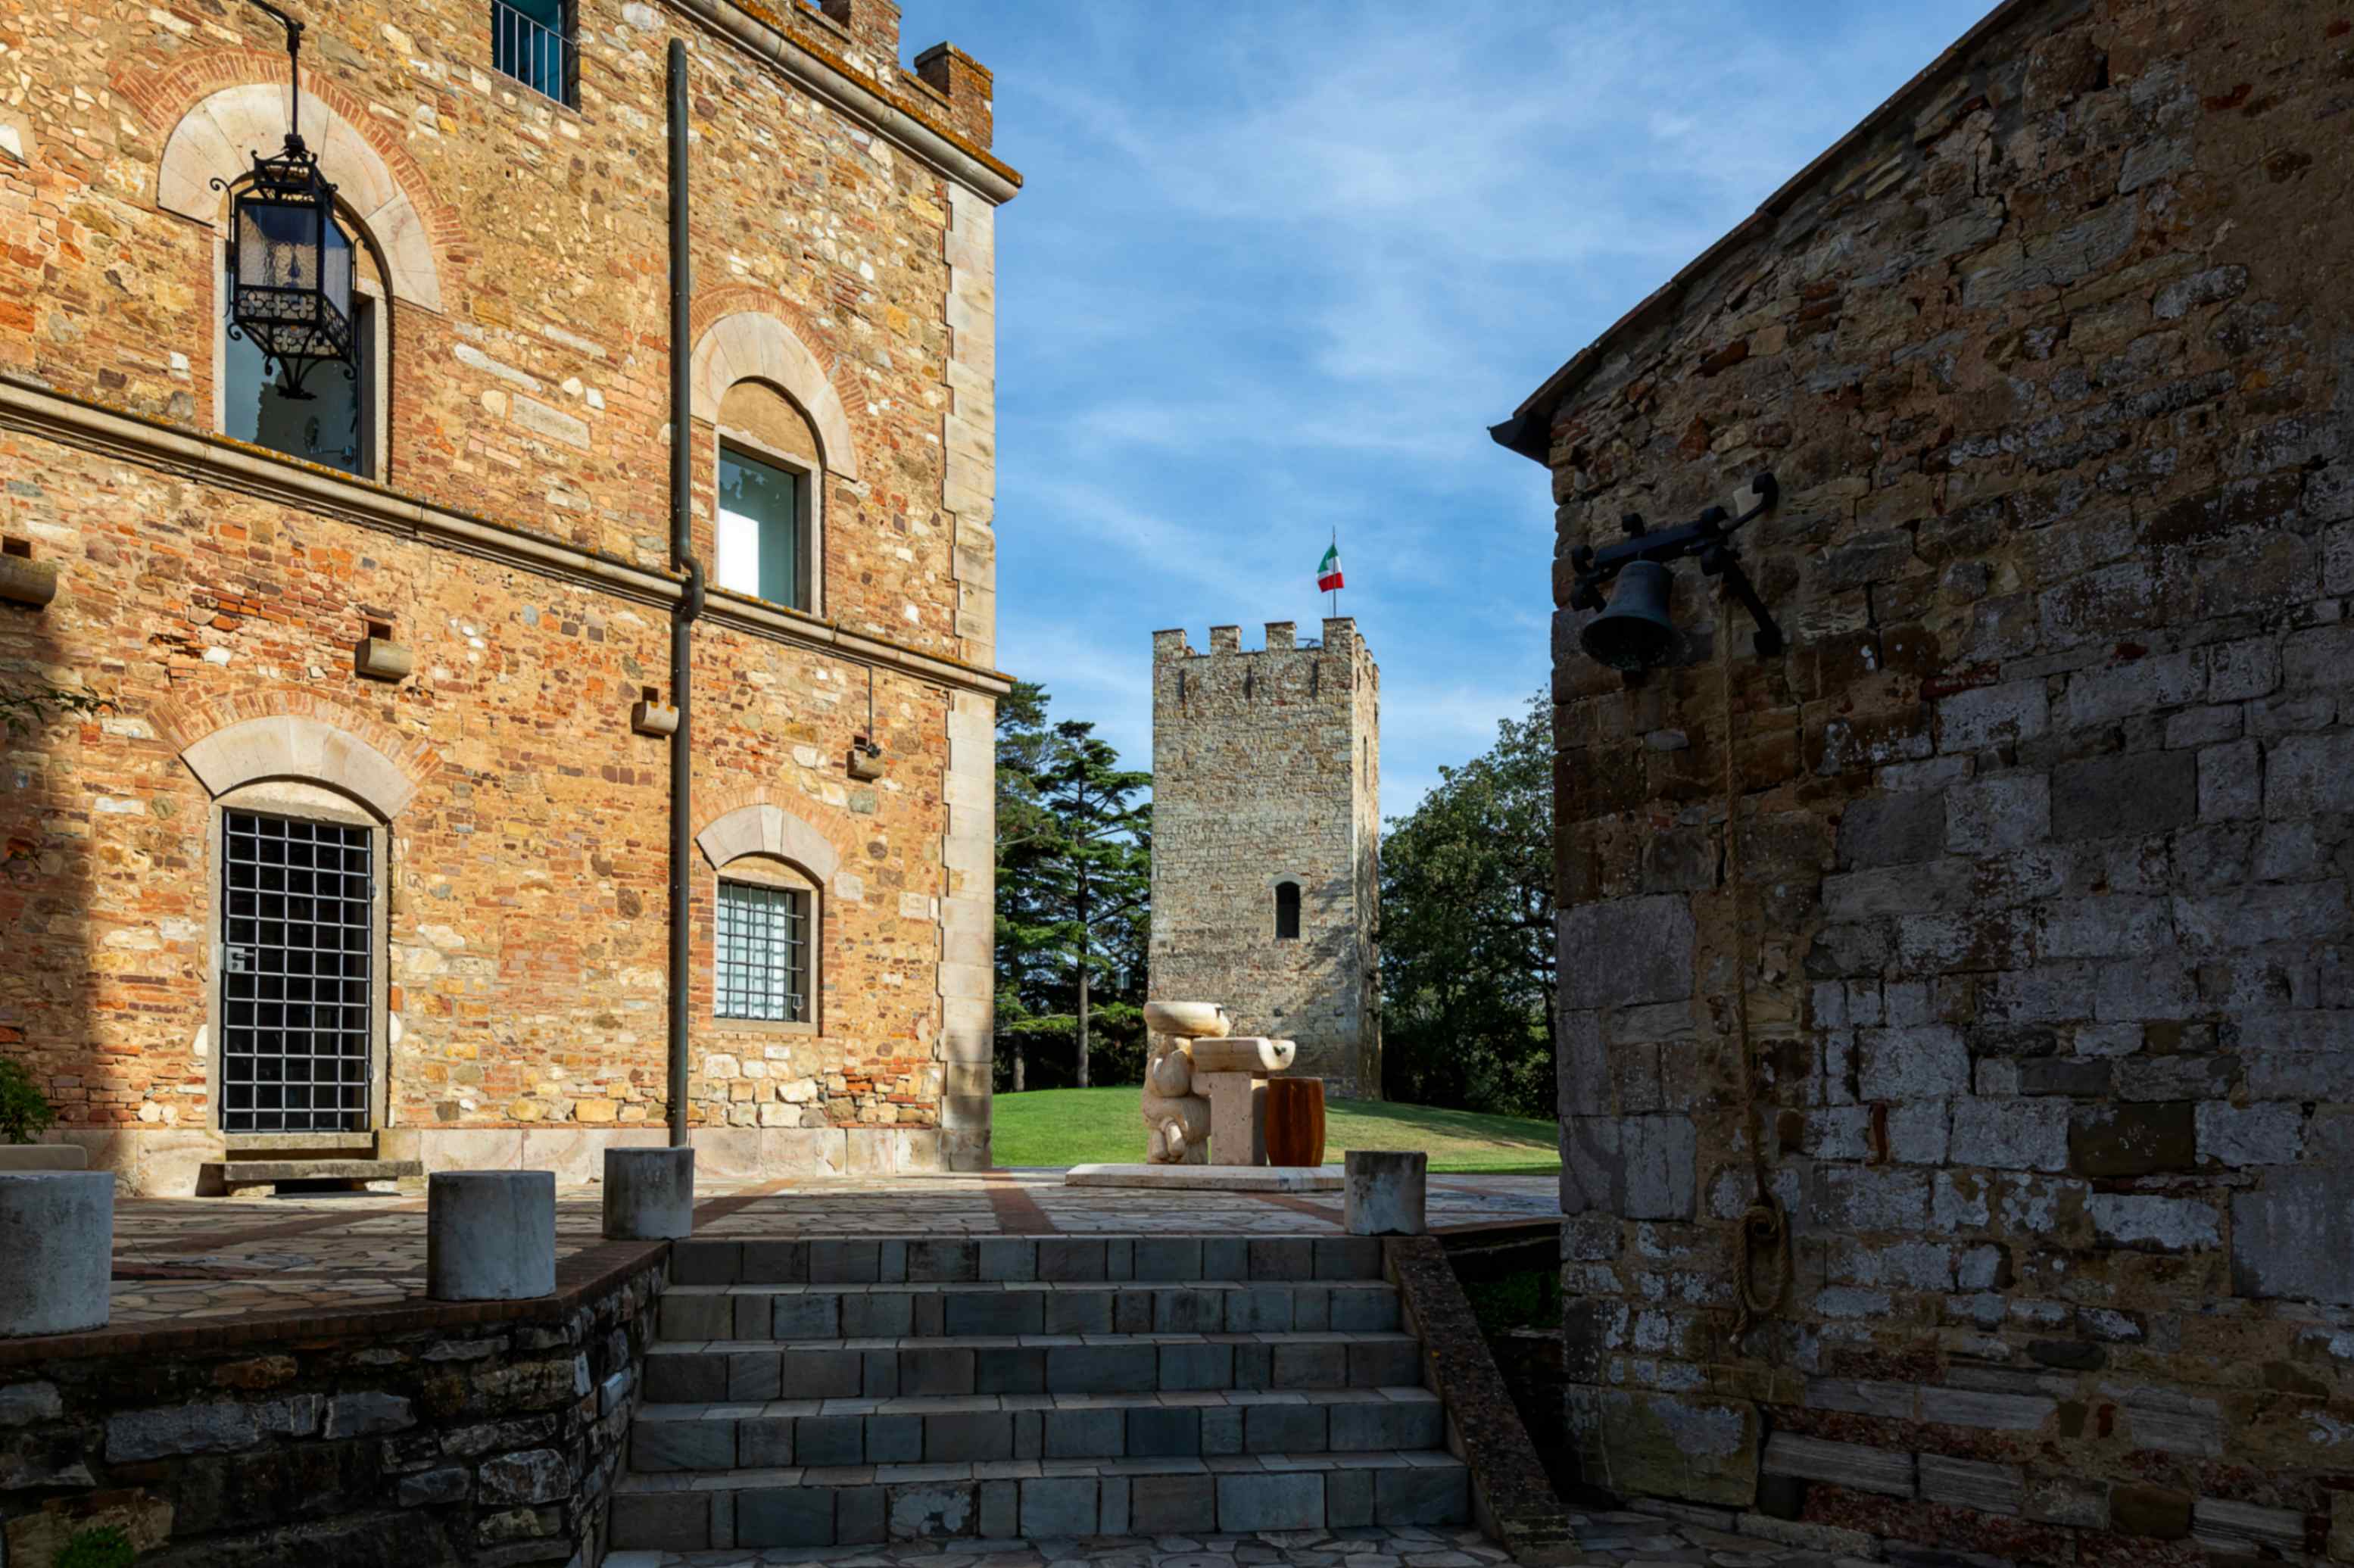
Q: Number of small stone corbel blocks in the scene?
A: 4